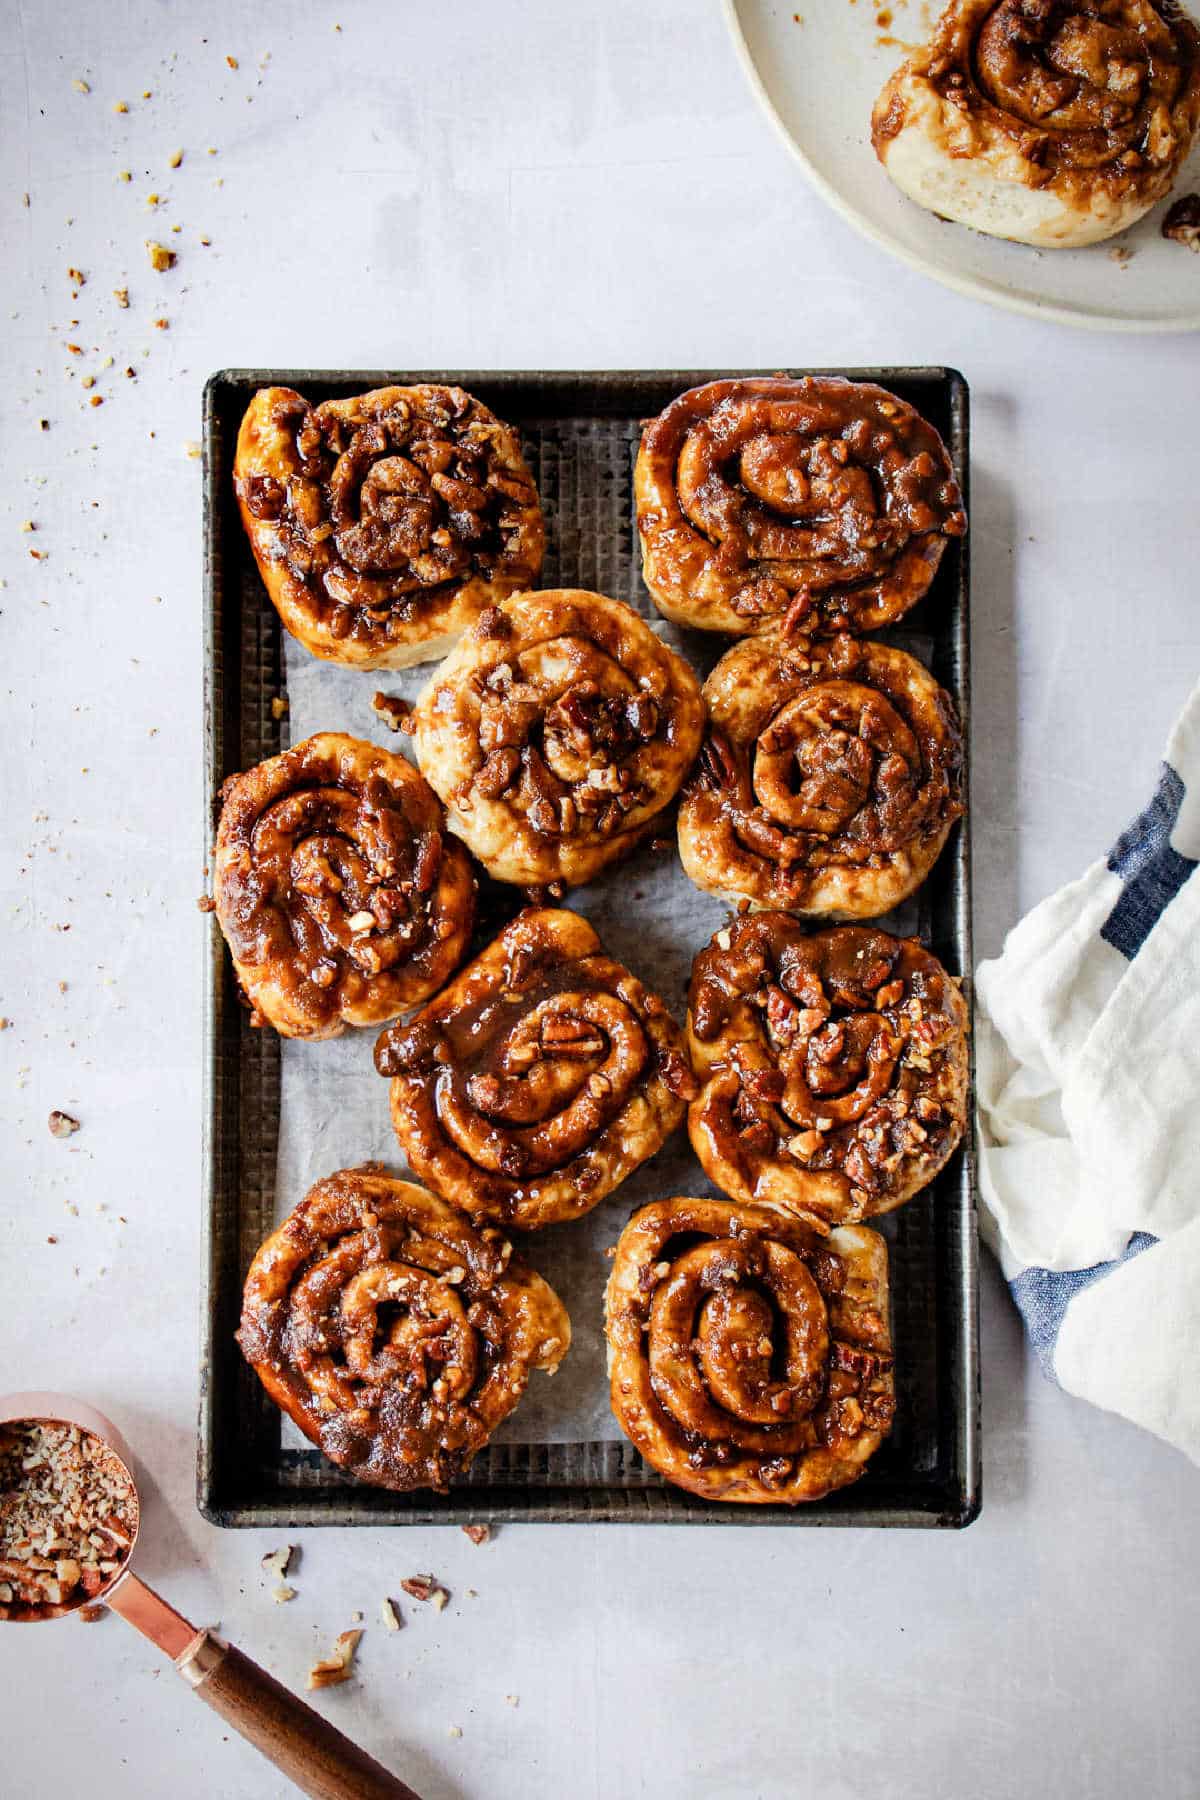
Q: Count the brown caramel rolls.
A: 10